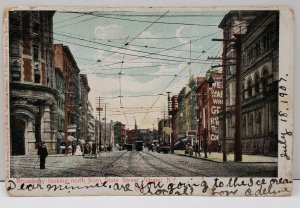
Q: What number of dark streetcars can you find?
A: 2